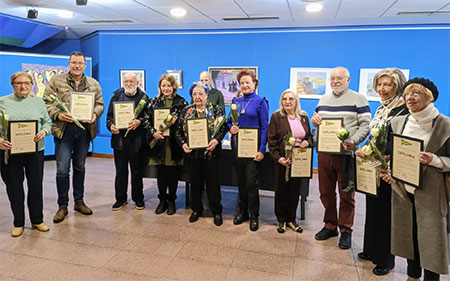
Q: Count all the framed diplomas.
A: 10